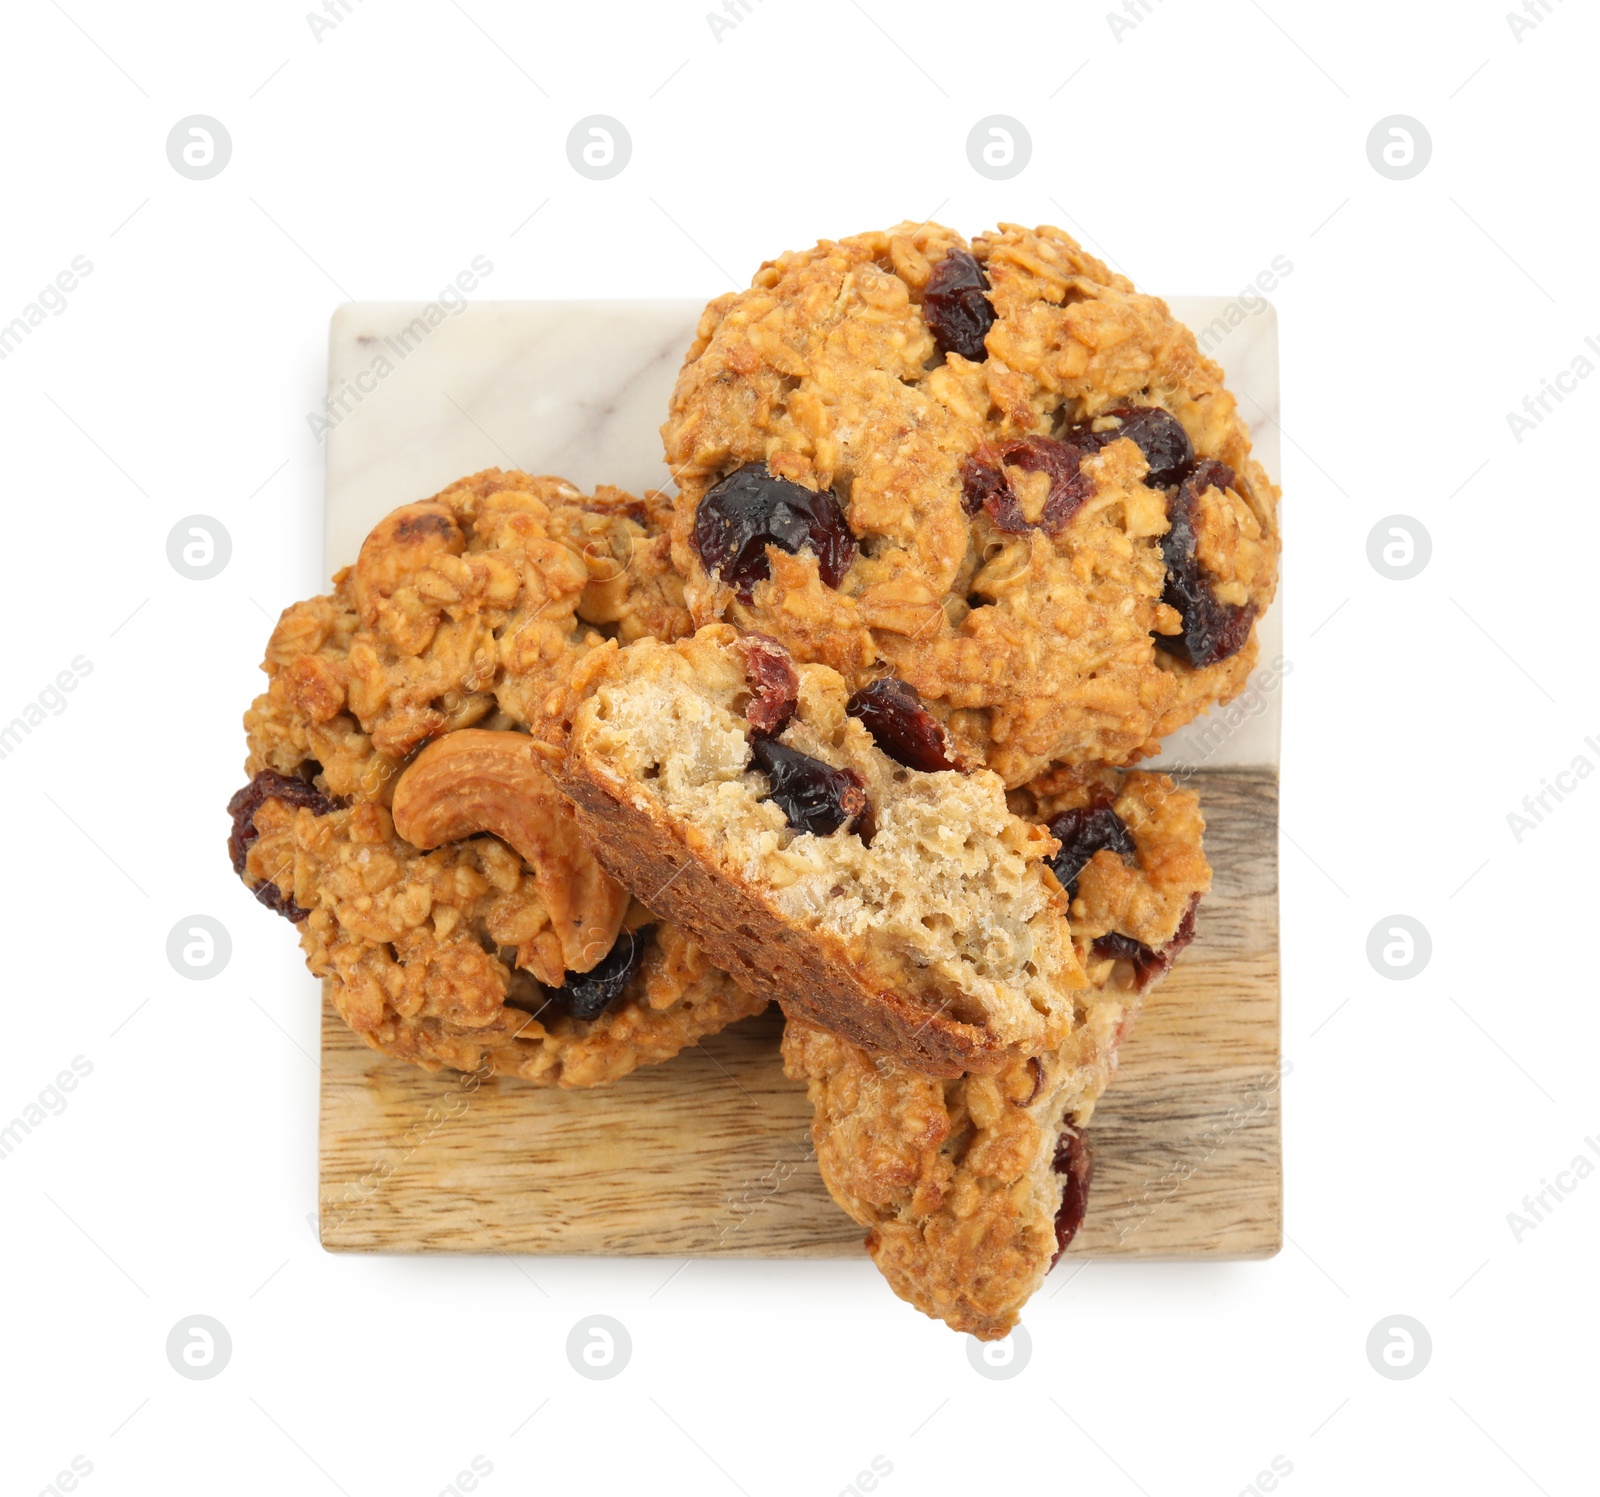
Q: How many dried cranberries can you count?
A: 13